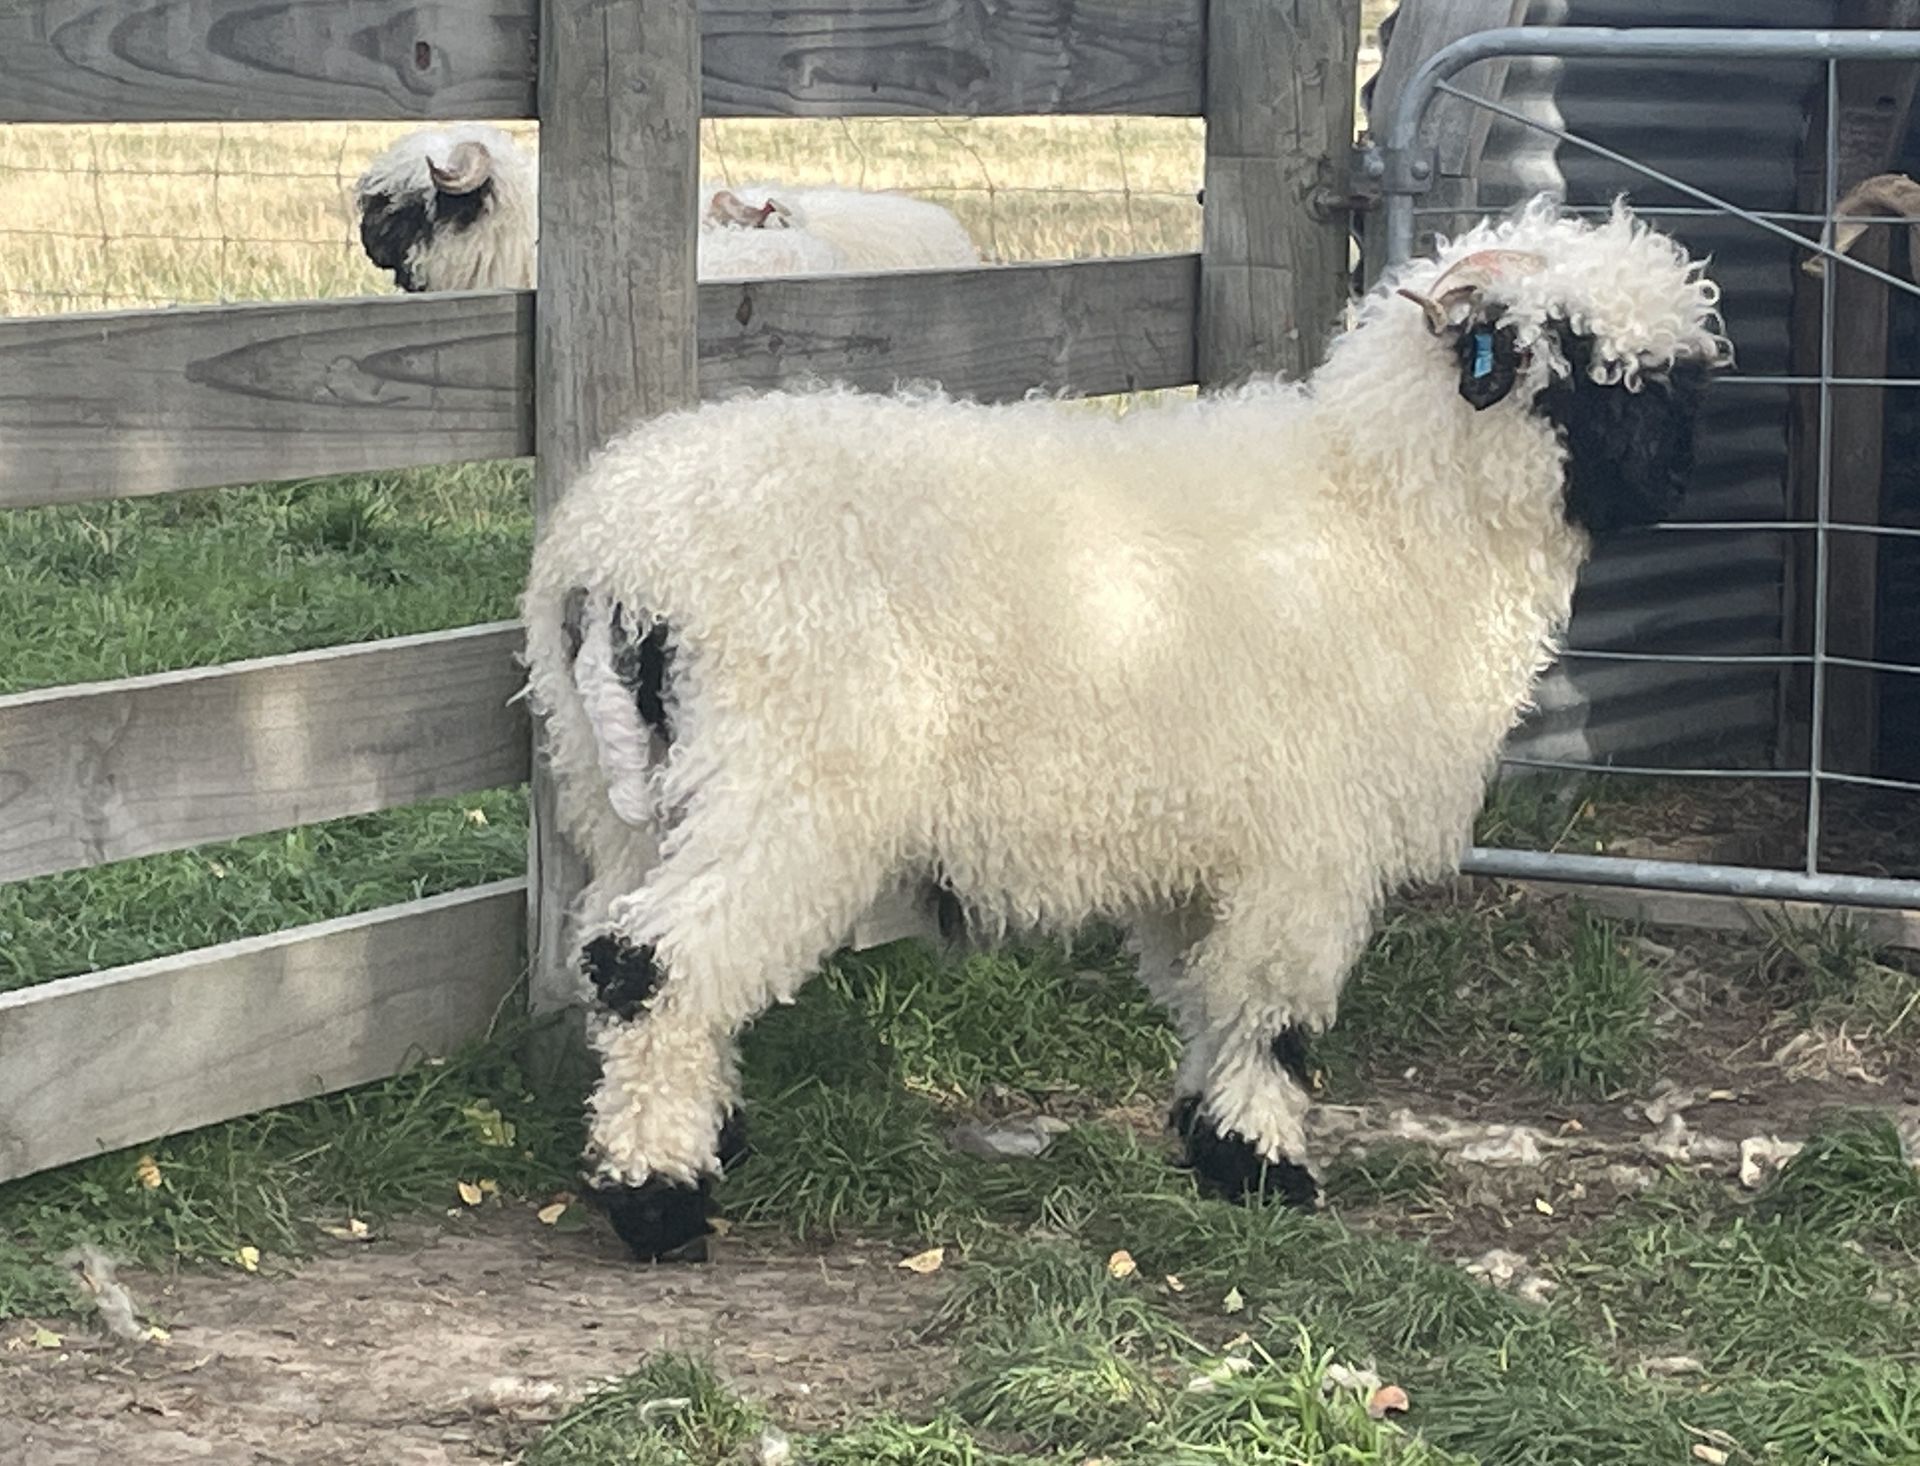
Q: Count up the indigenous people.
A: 0